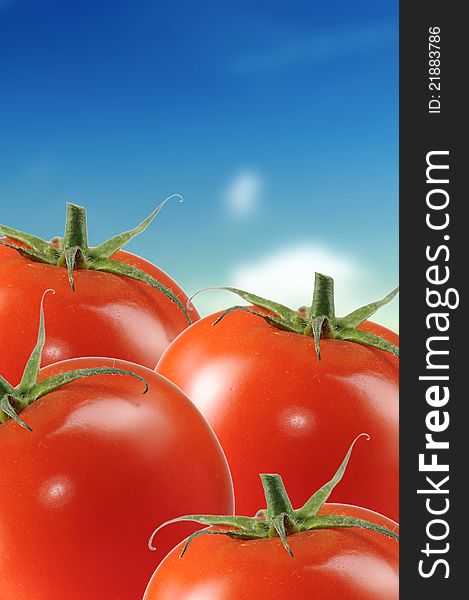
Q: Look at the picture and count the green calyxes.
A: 4